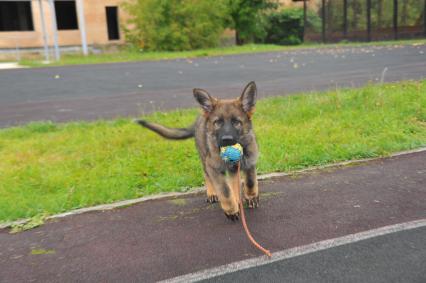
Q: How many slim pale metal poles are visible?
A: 3